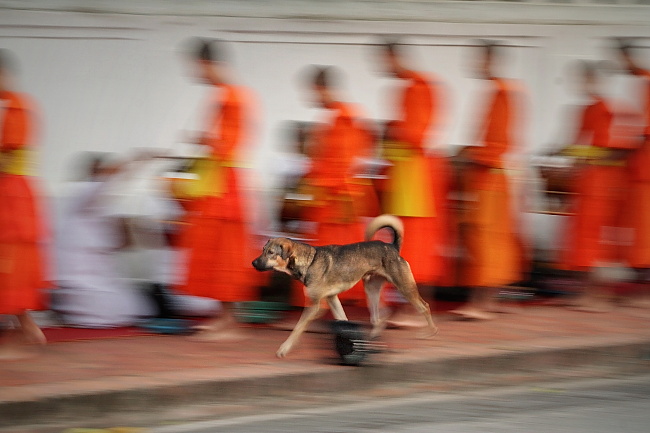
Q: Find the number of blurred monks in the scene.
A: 7